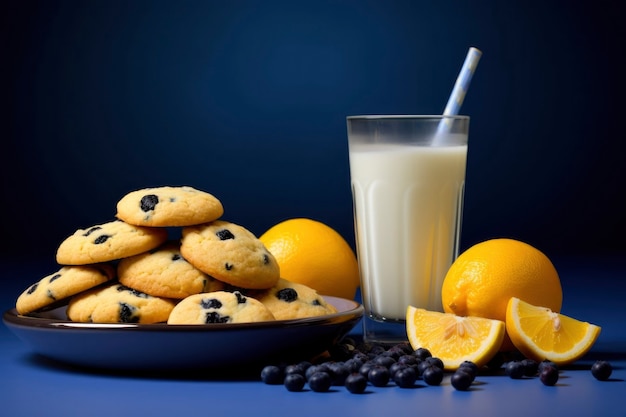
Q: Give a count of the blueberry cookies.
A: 8